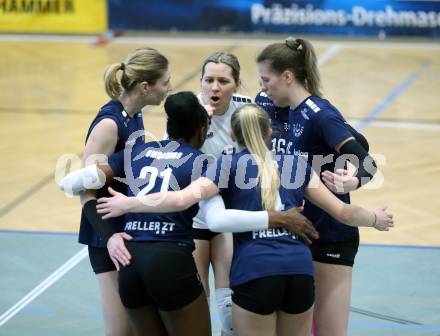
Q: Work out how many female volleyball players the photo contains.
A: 6